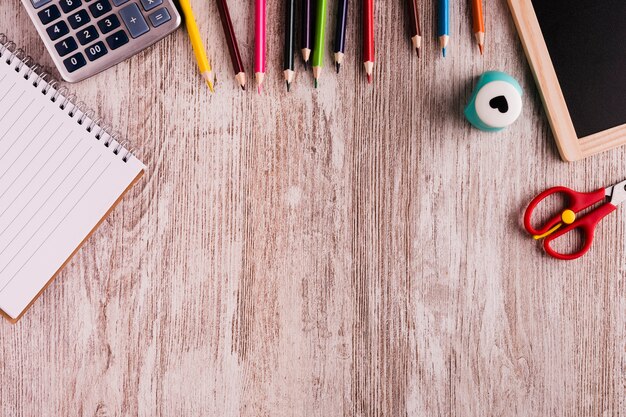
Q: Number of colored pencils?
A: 11